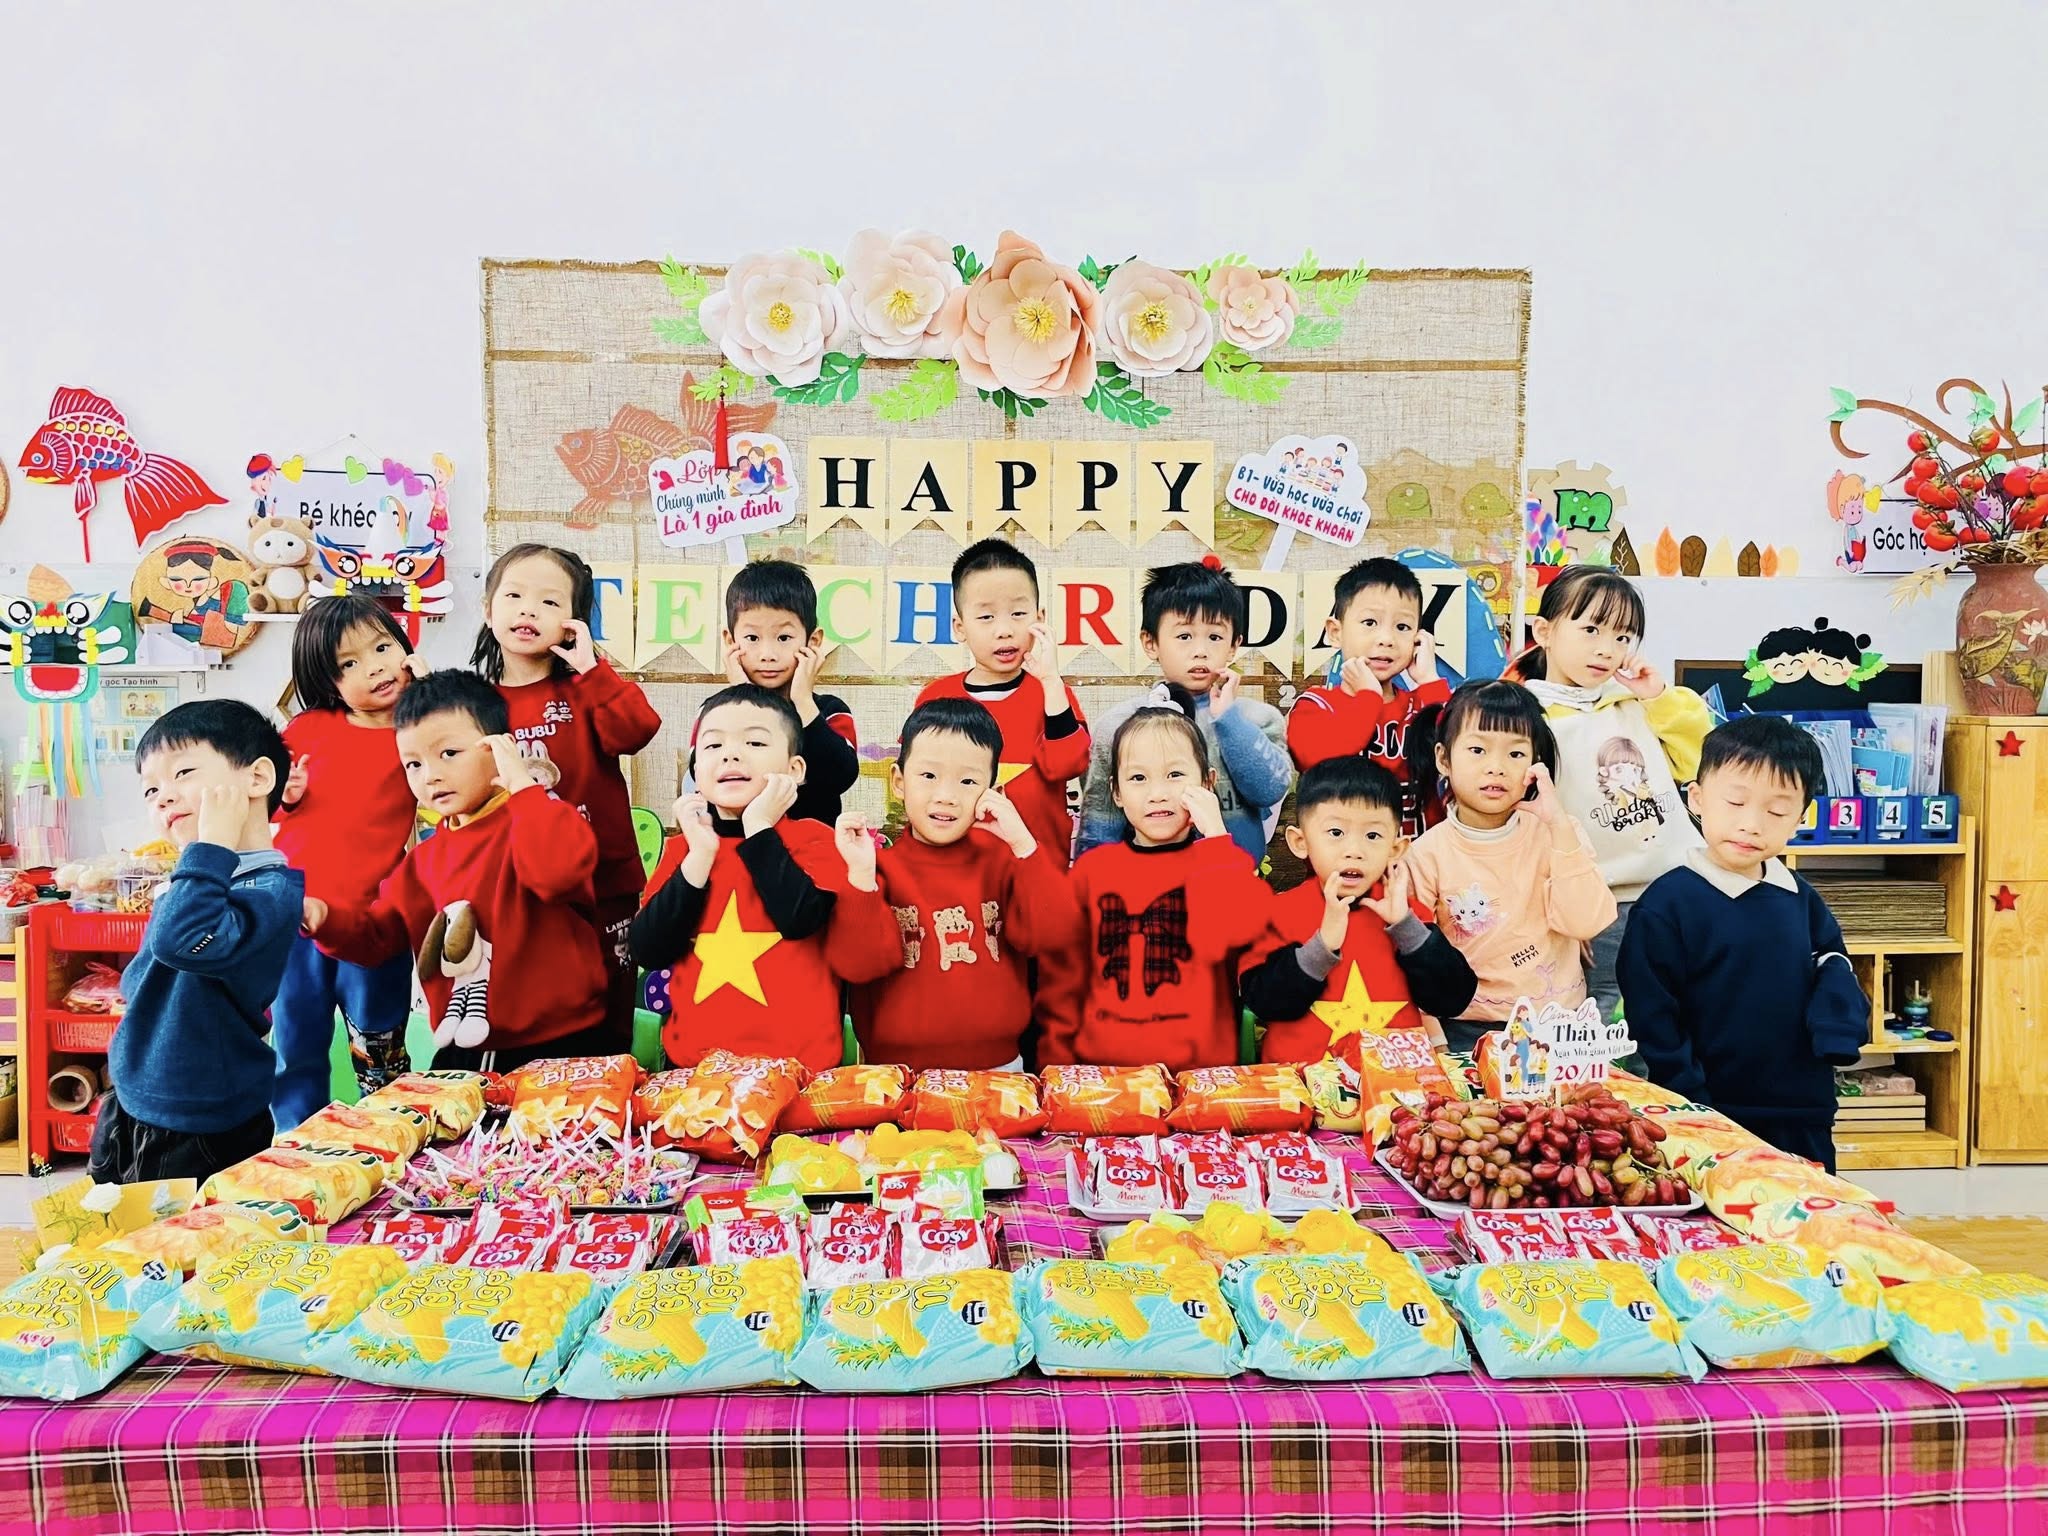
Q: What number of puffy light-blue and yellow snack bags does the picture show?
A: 10